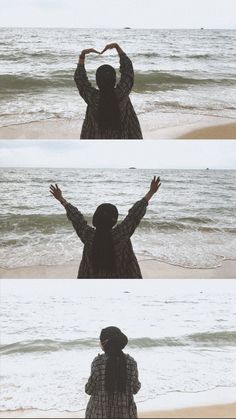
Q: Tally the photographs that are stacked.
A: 3